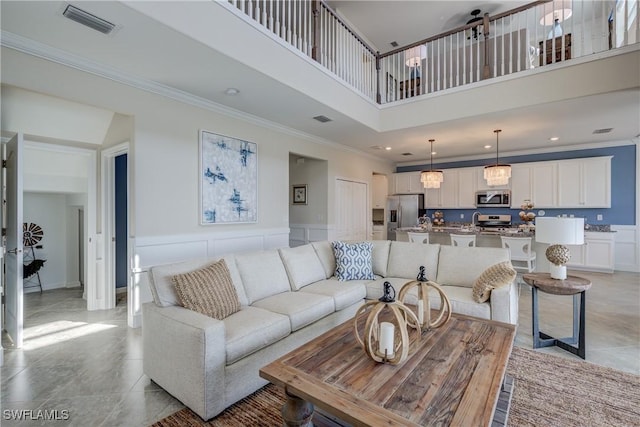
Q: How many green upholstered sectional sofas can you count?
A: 0